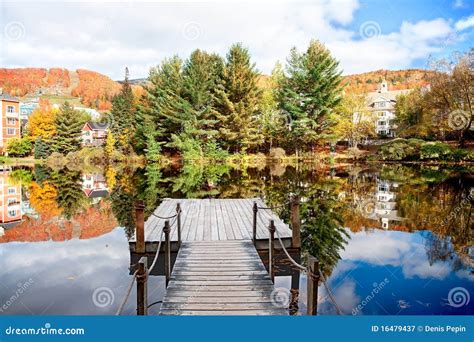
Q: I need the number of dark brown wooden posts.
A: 8